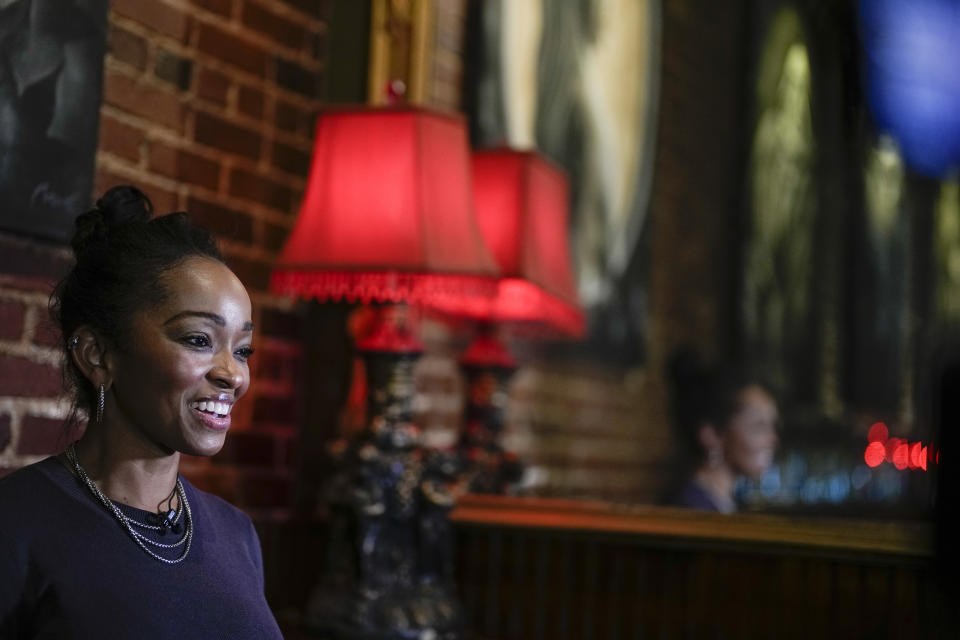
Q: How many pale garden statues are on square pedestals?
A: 0